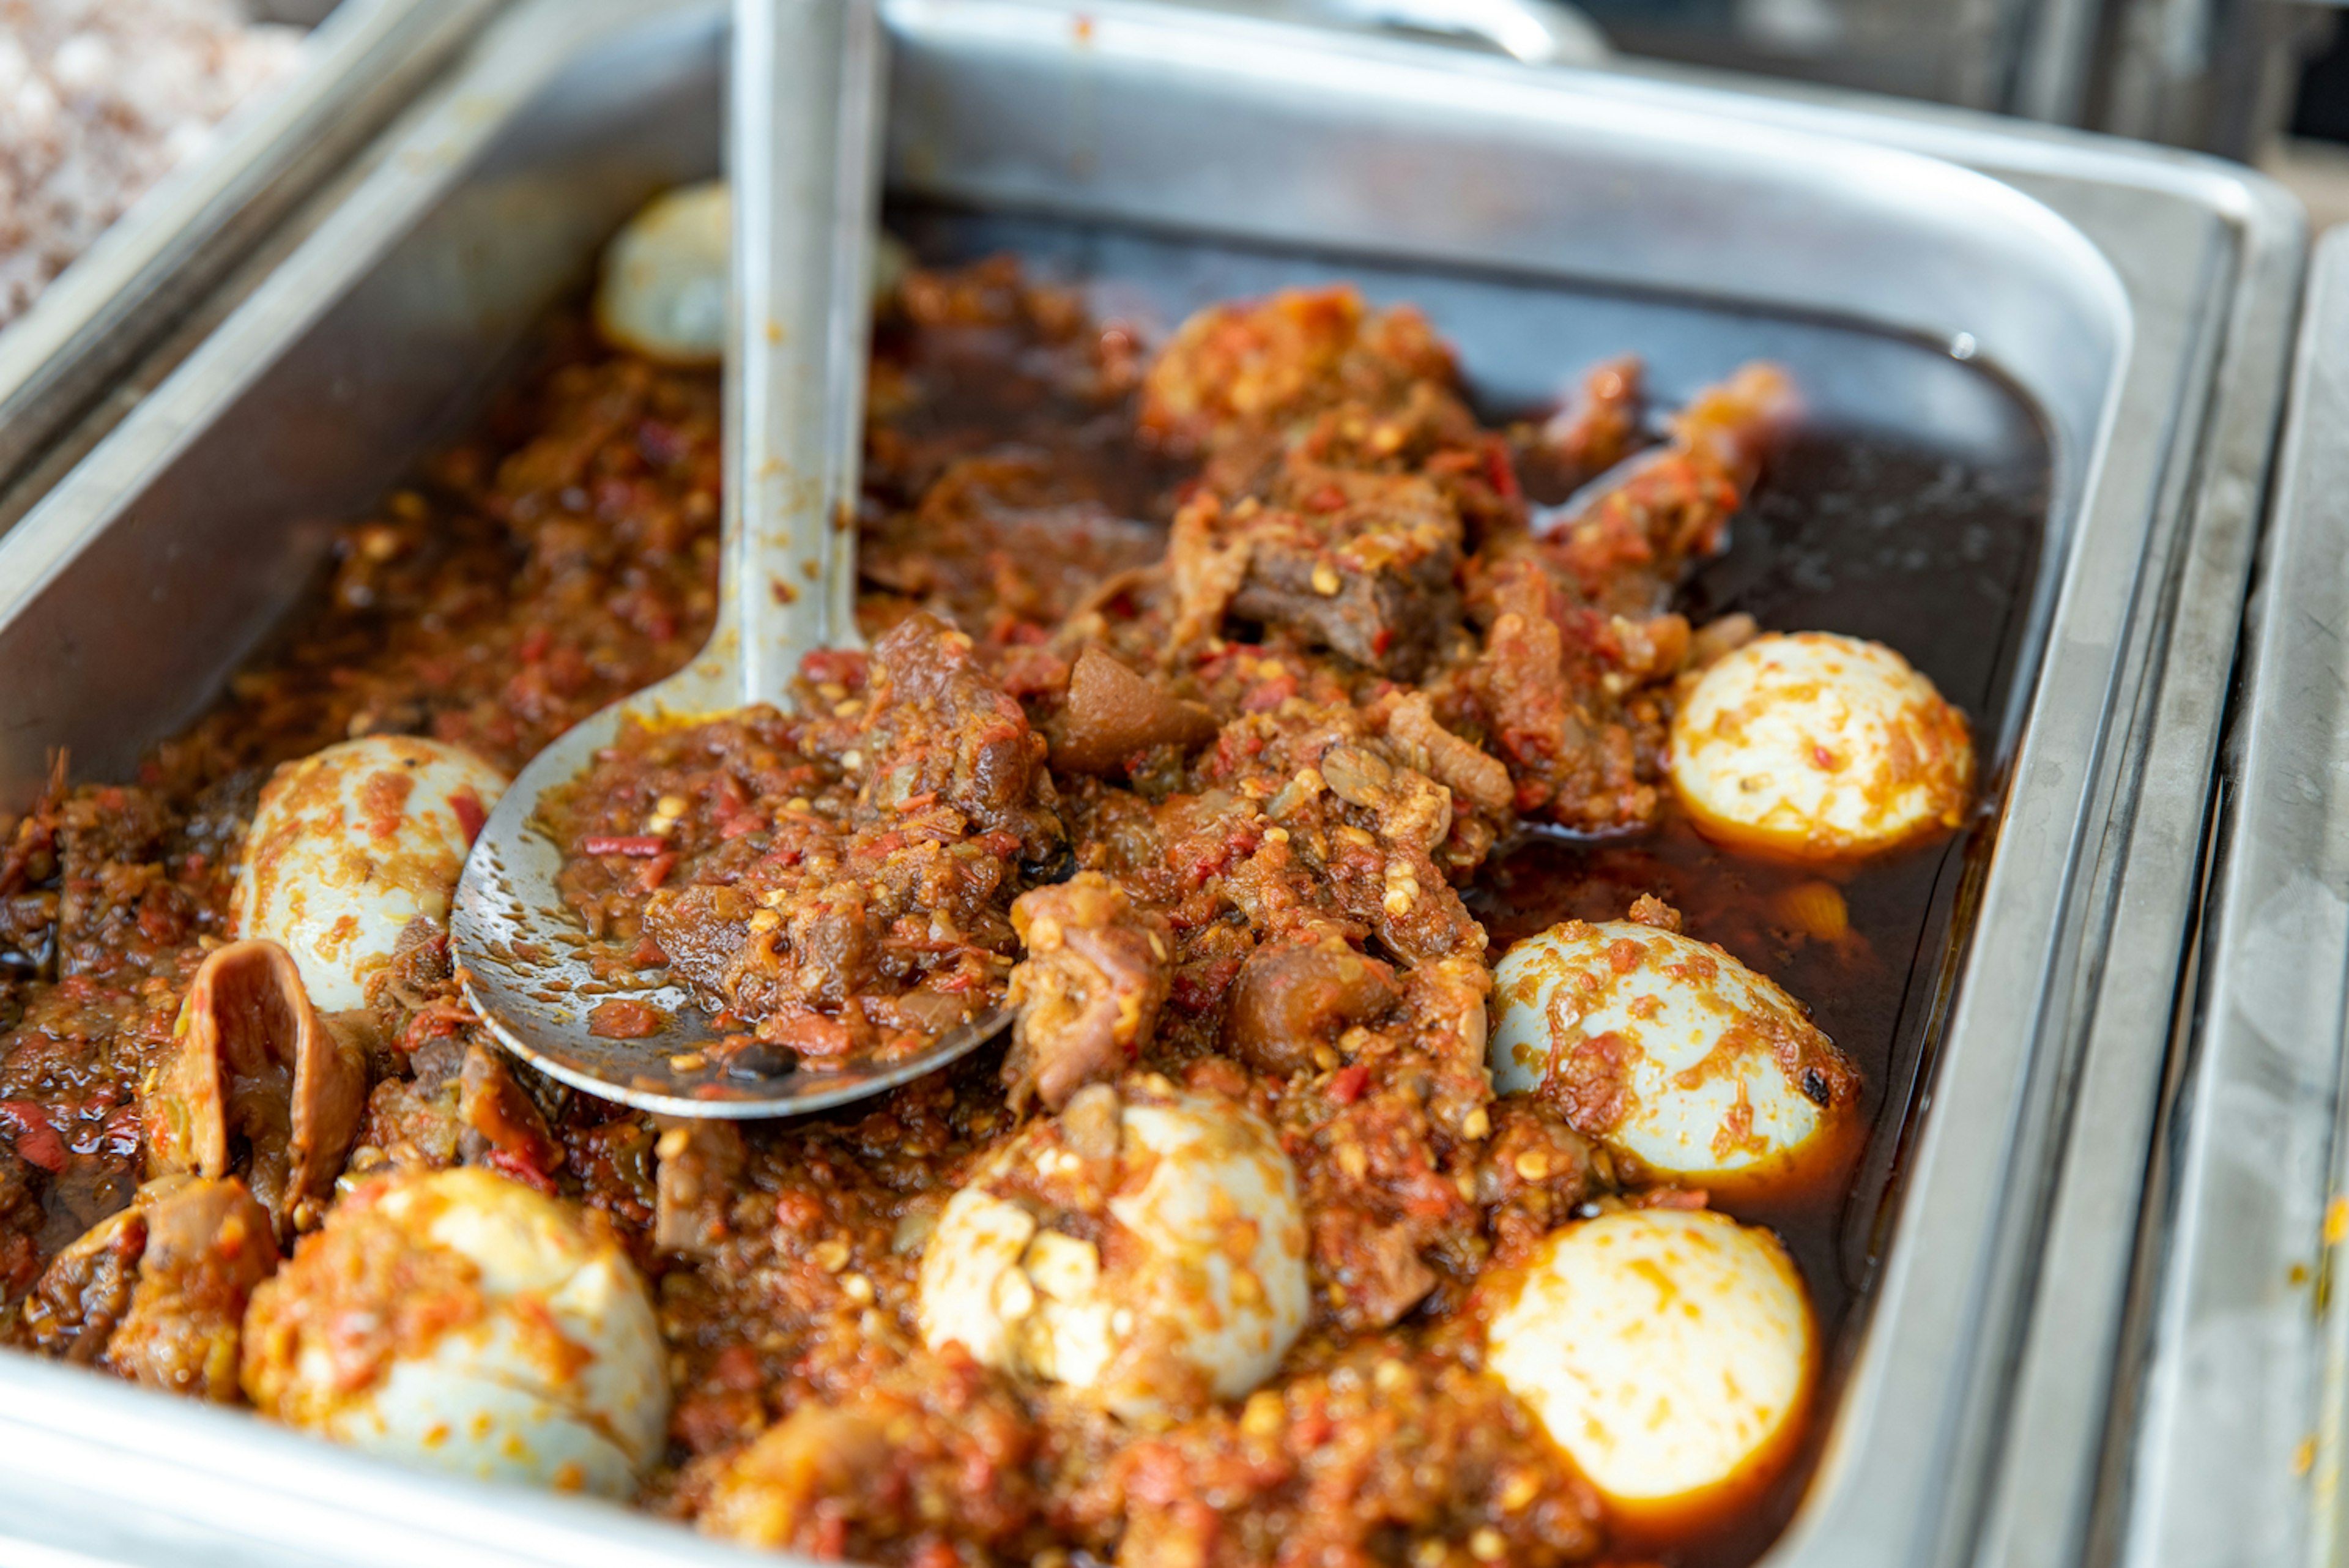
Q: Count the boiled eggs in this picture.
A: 7